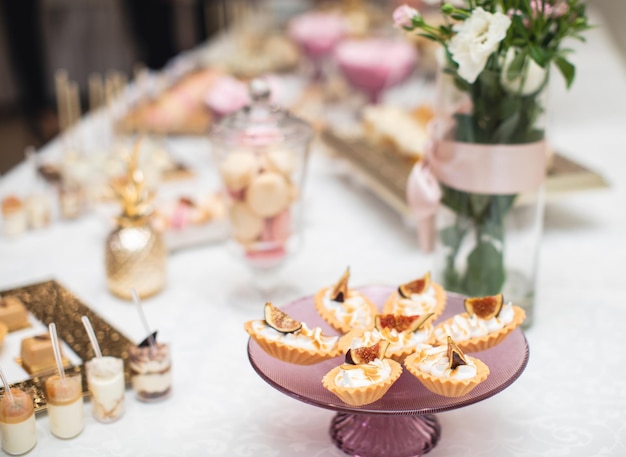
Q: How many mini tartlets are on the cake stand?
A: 7